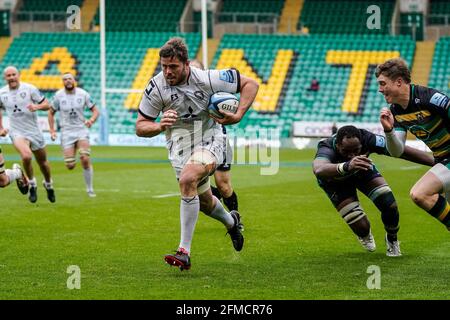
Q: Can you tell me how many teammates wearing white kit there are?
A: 3